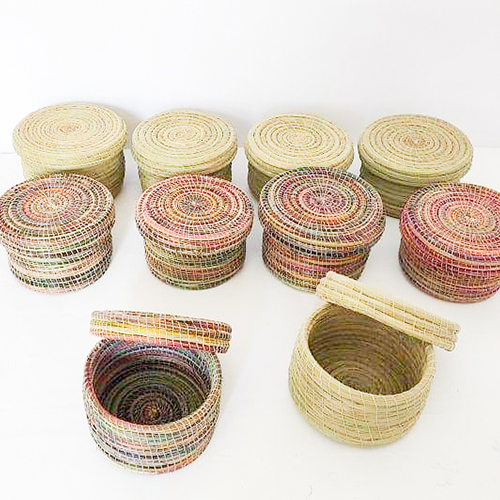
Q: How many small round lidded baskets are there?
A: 10